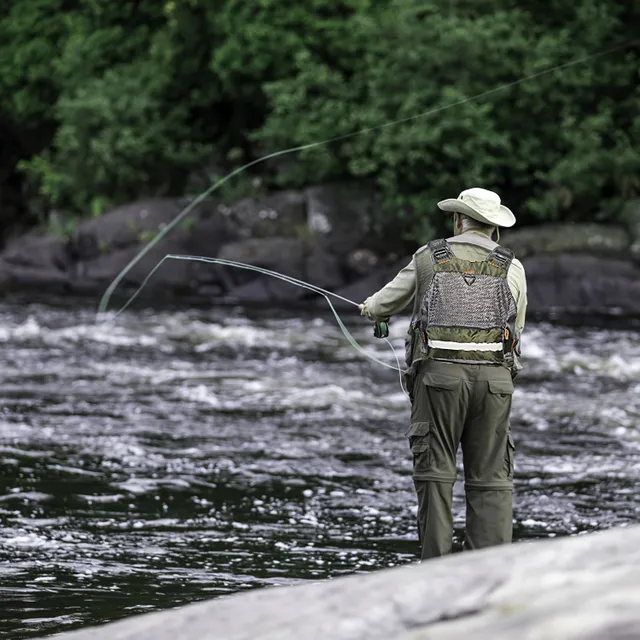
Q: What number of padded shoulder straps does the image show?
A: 2